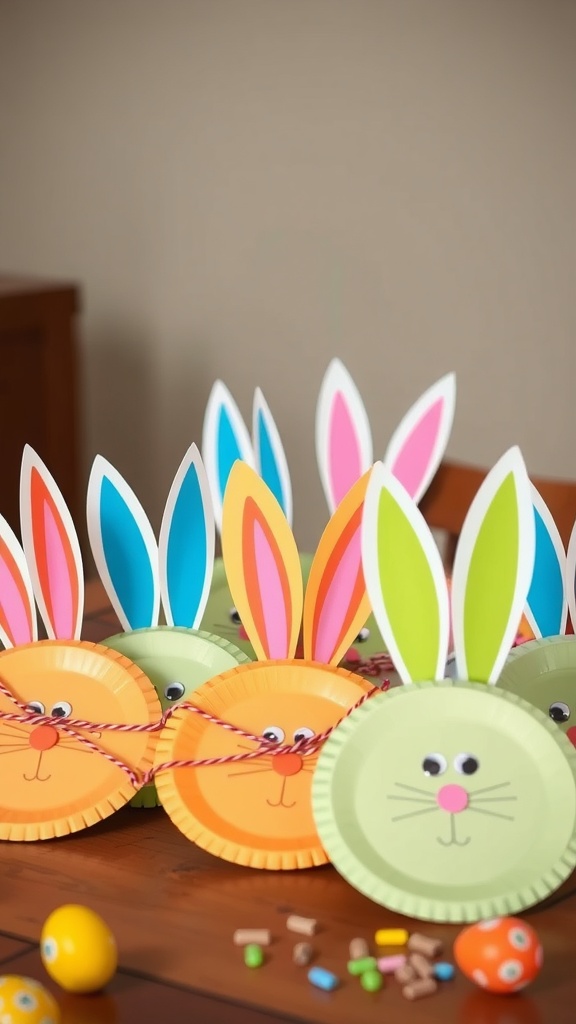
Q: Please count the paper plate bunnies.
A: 7